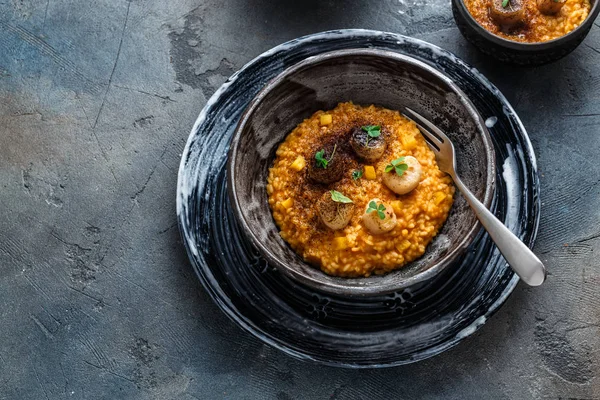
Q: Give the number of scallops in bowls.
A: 7